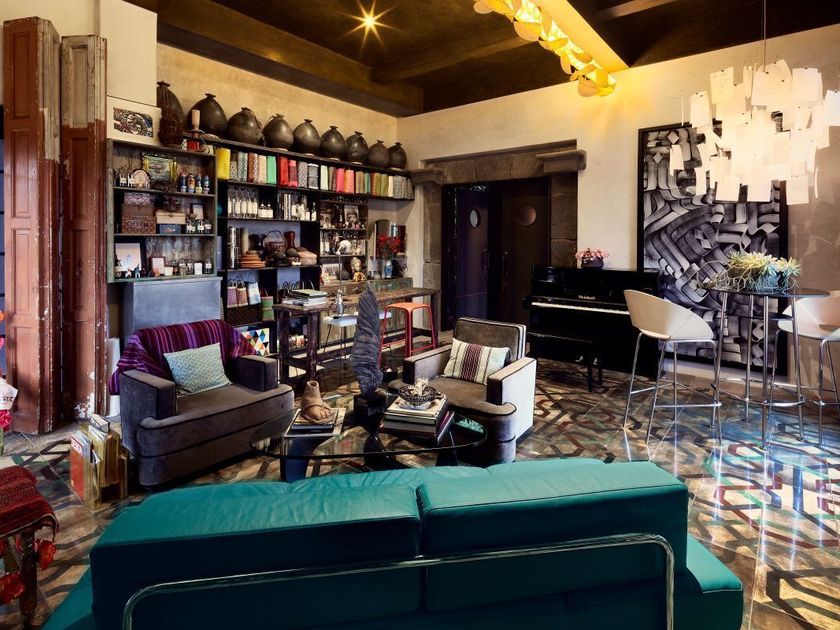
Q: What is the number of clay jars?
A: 9